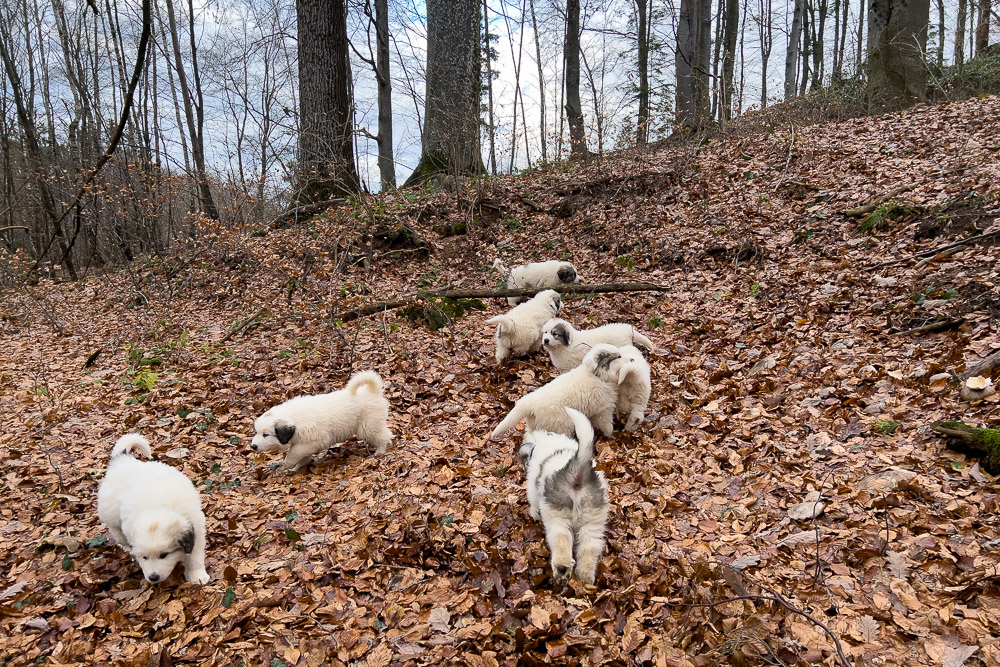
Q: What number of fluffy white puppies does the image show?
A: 8